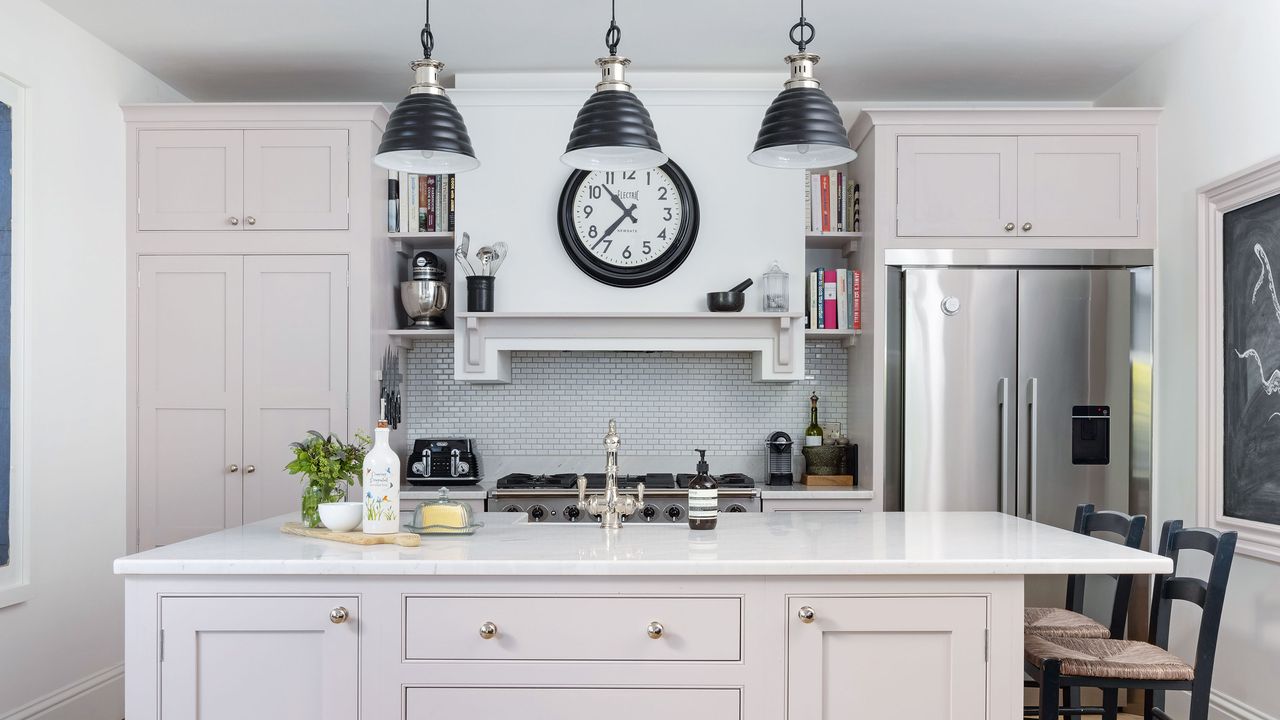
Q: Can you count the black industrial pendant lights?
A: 3